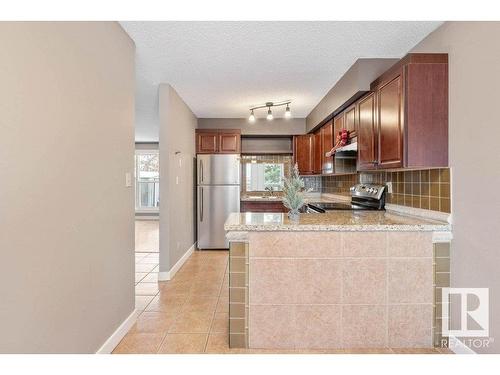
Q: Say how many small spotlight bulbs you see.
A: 3